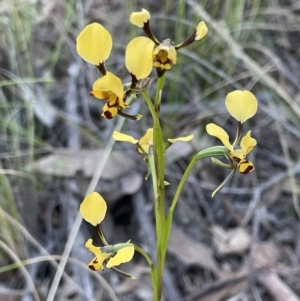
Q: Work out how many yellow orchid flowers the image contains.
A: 5